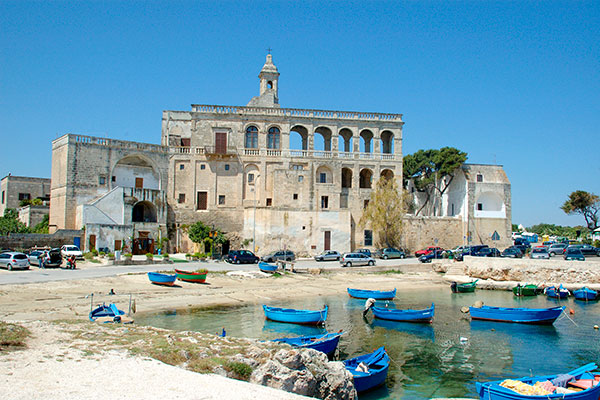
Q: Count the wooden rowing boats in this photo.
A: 15